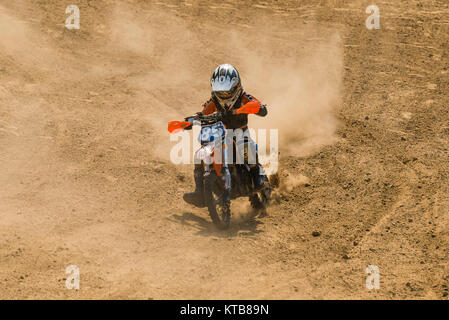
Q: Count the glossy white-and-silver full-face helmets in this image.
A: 1